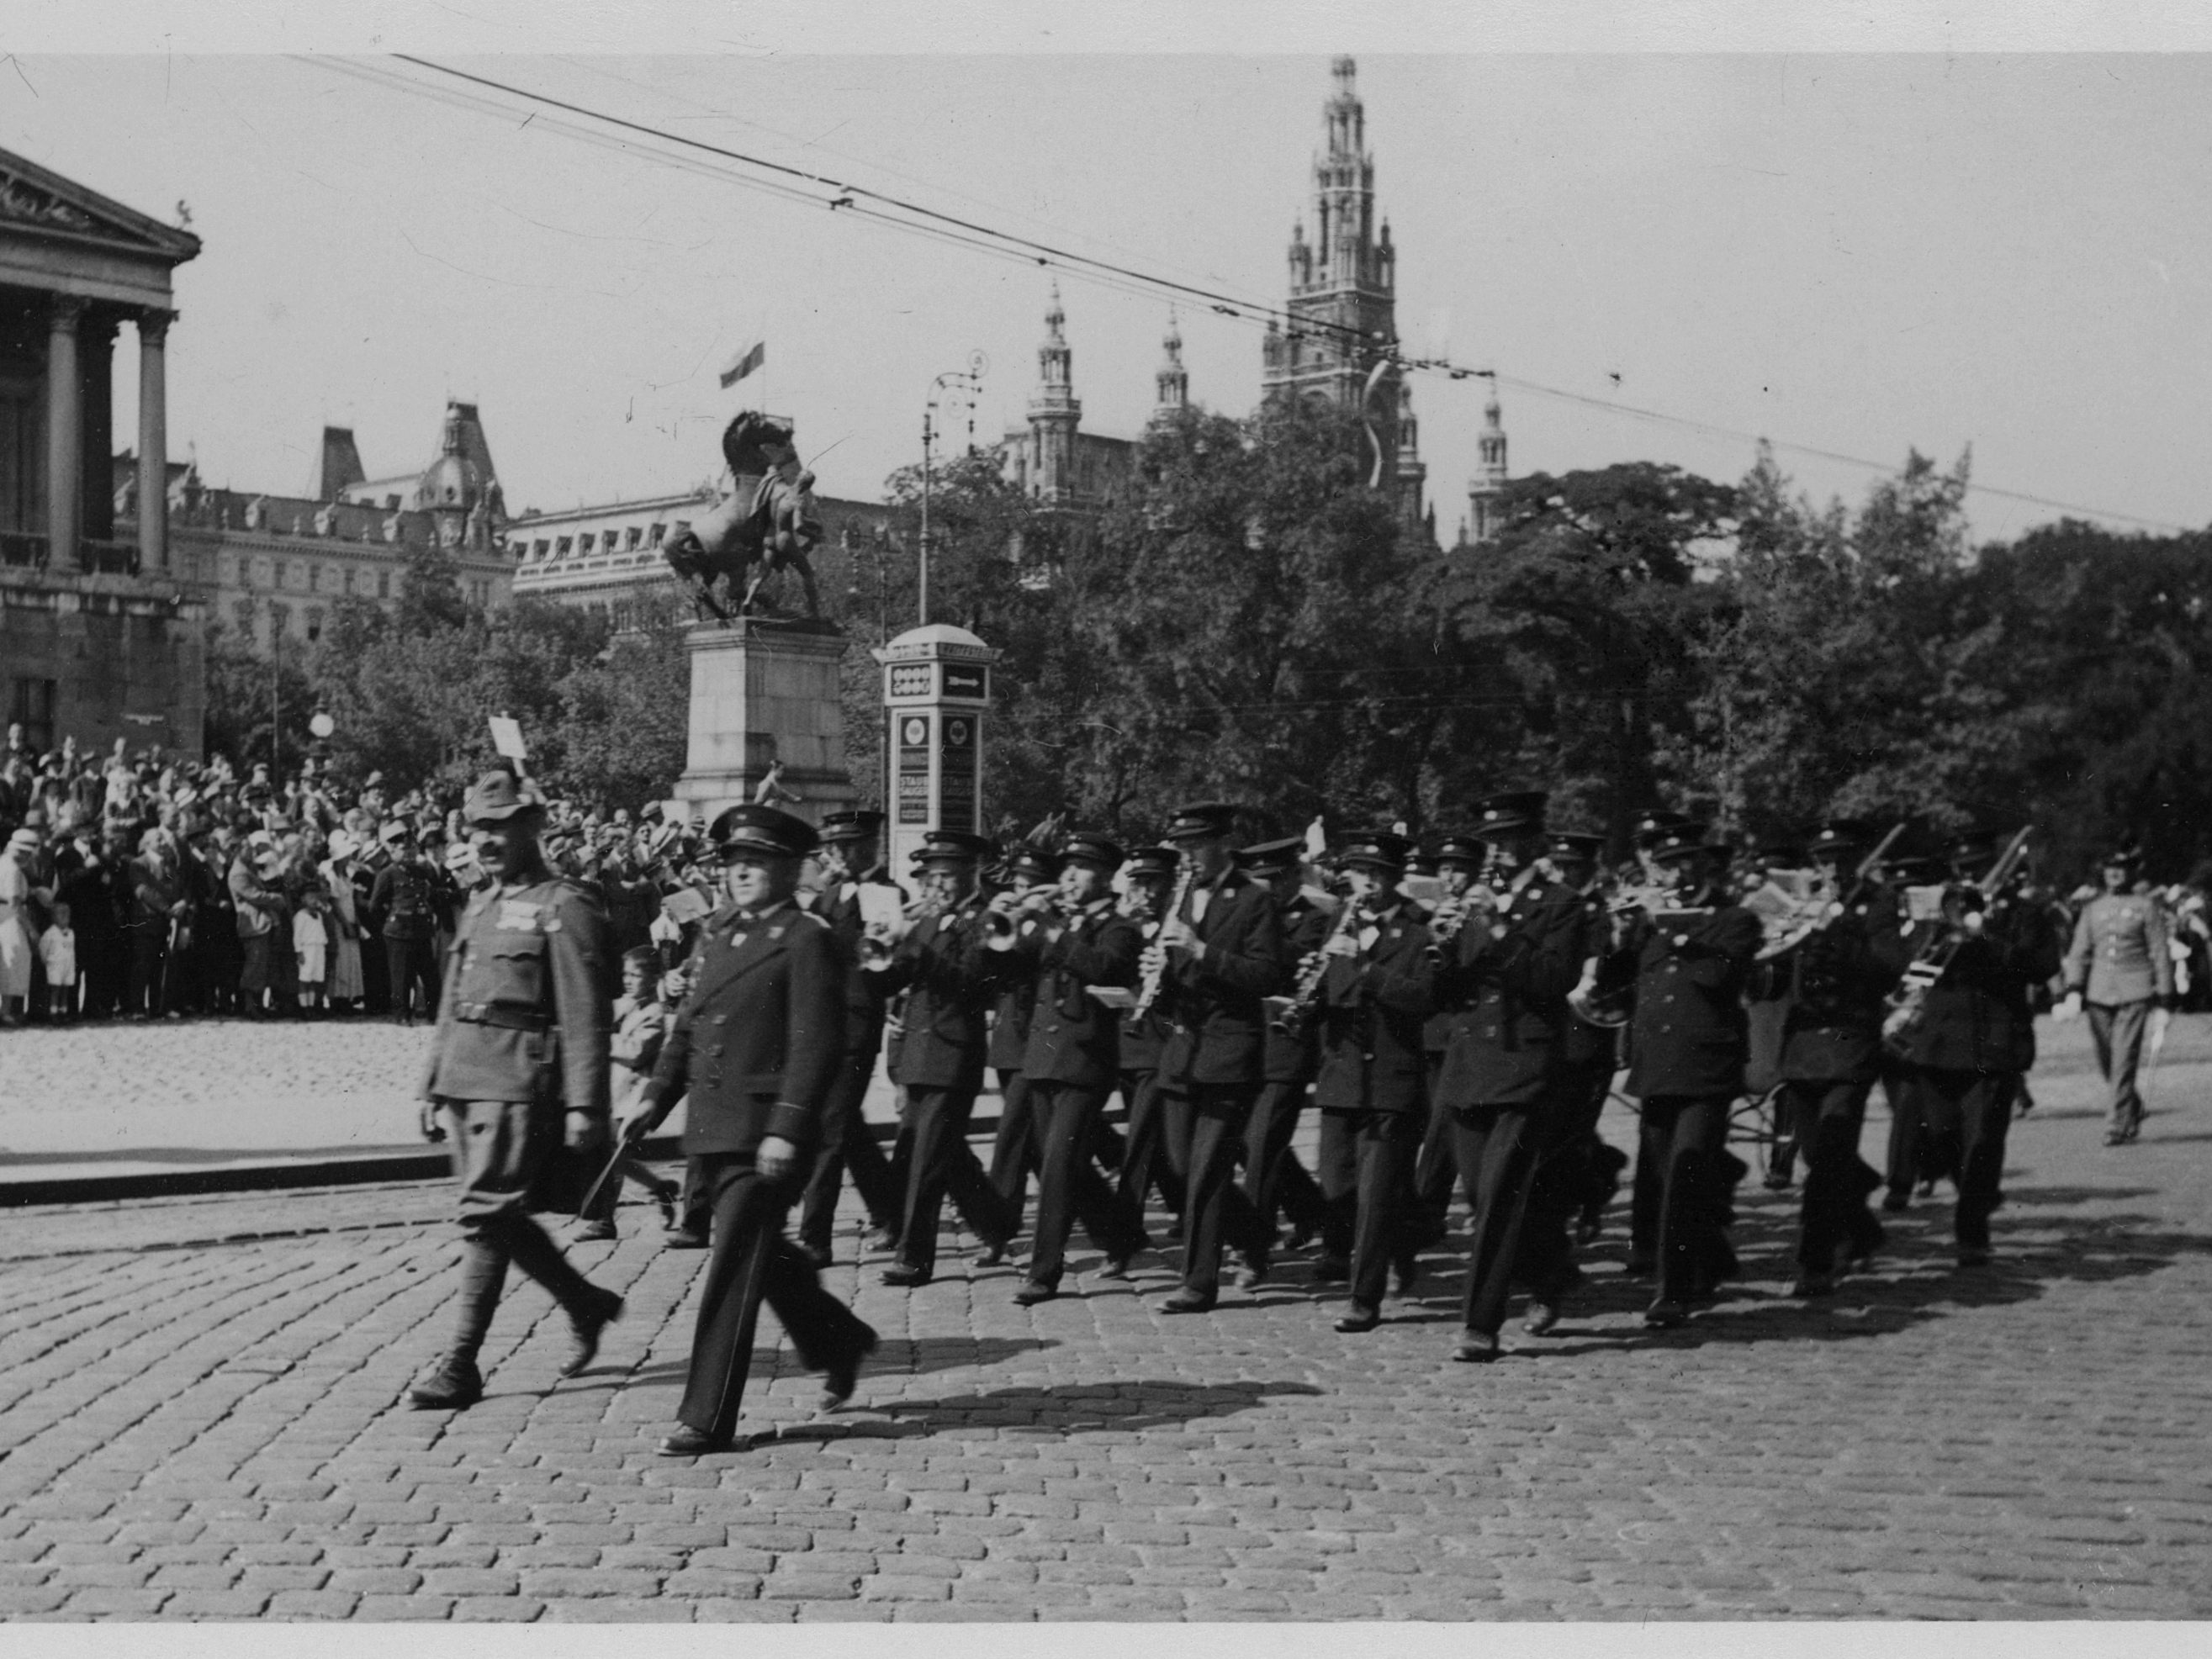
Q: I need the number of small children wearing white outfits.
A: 2